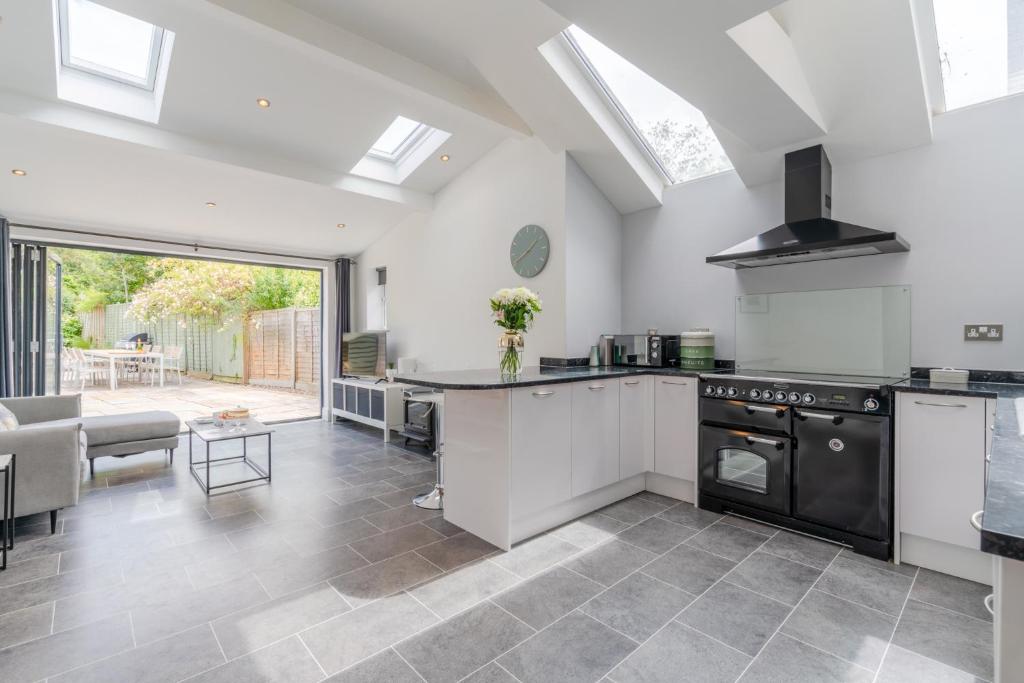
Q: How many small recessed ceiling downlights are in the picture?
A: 5